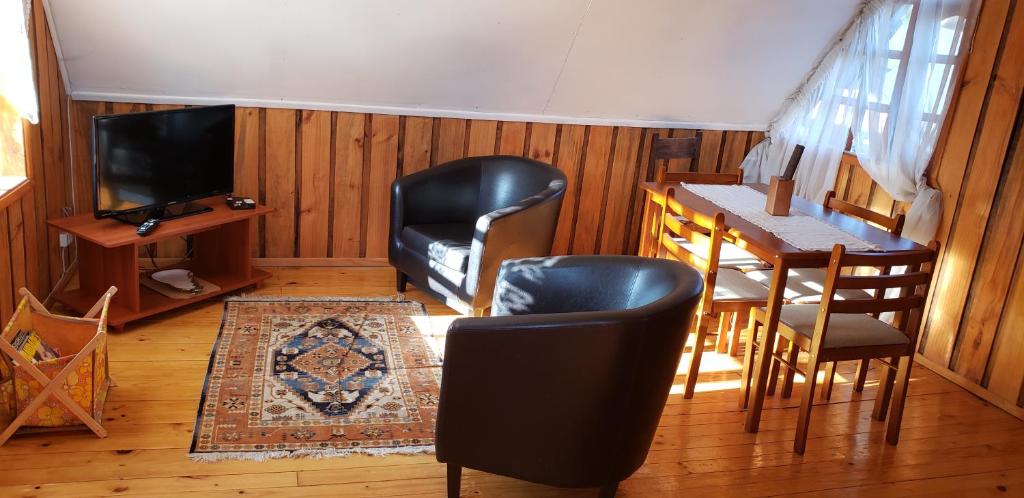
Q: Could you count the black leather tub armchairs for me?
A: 2